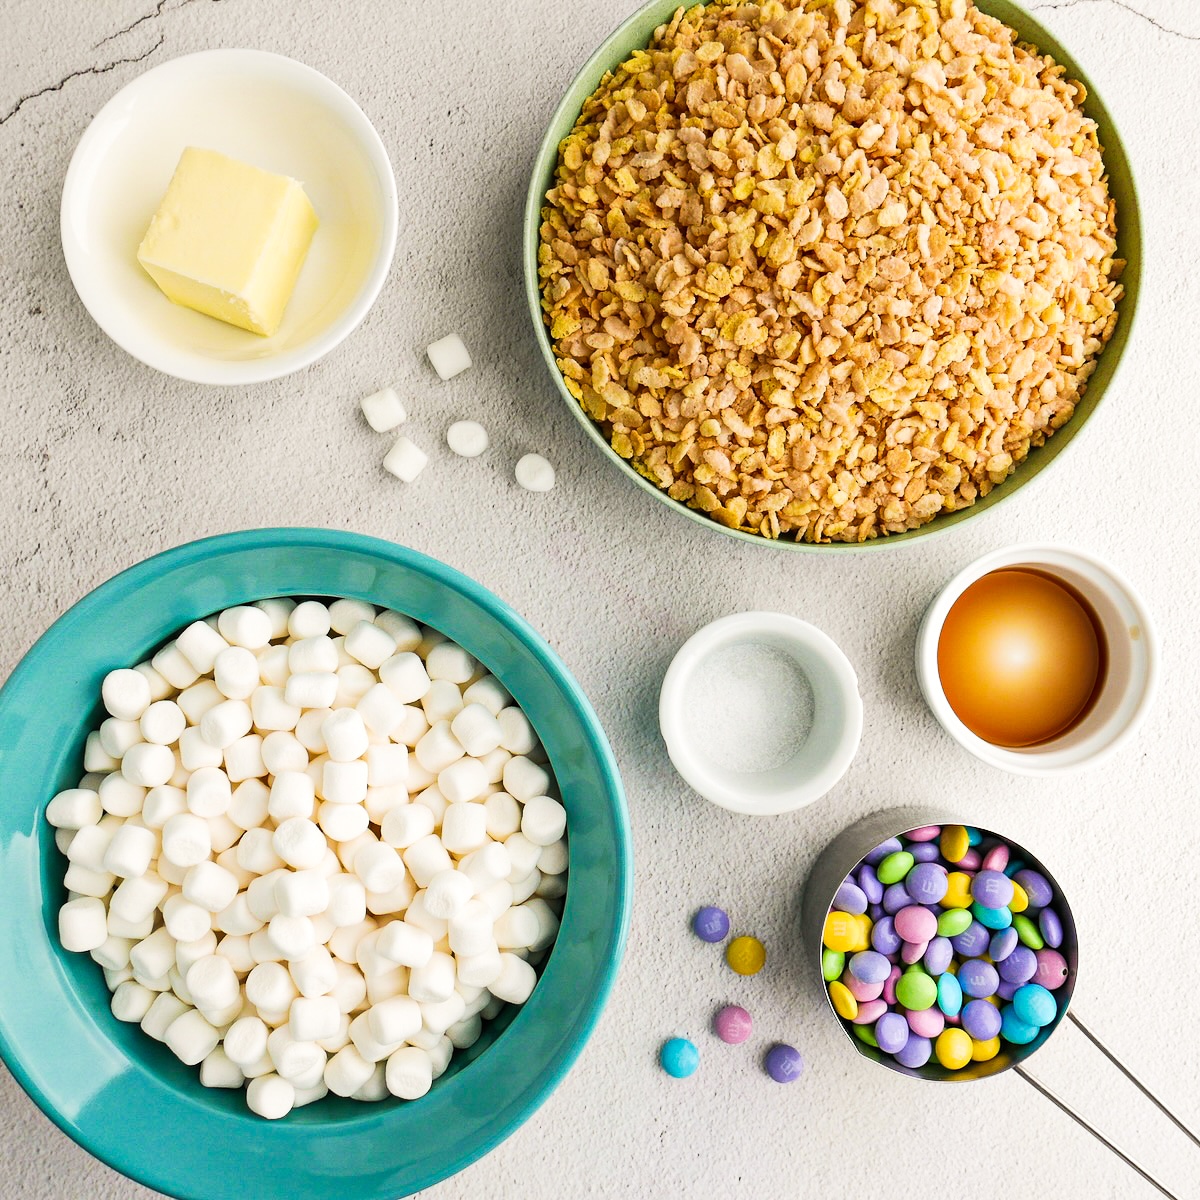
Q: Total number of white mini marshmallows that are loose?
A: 5